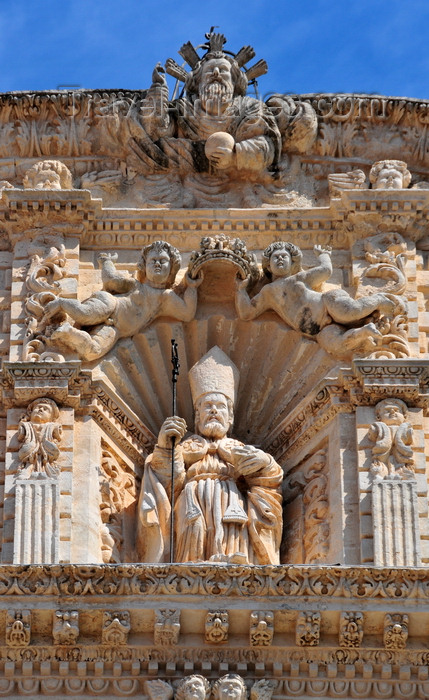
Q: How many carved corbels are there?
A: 9